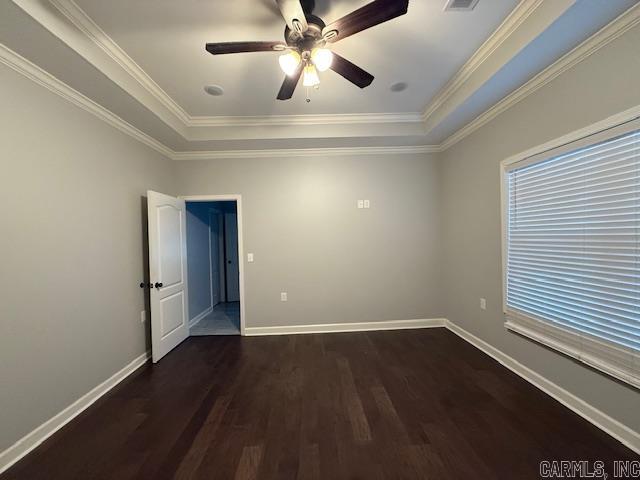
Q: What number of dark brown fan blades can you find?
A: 4